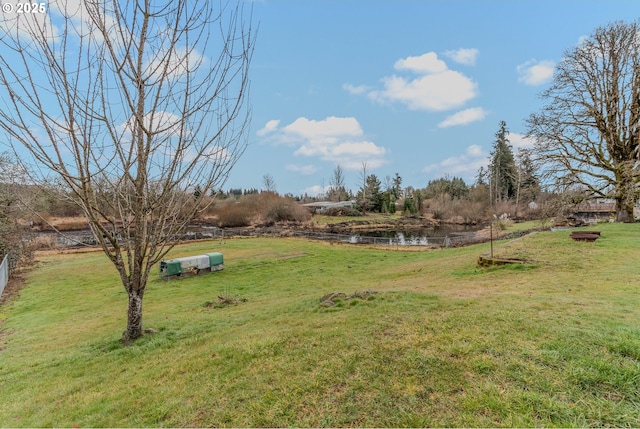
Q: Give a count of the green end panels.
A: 2